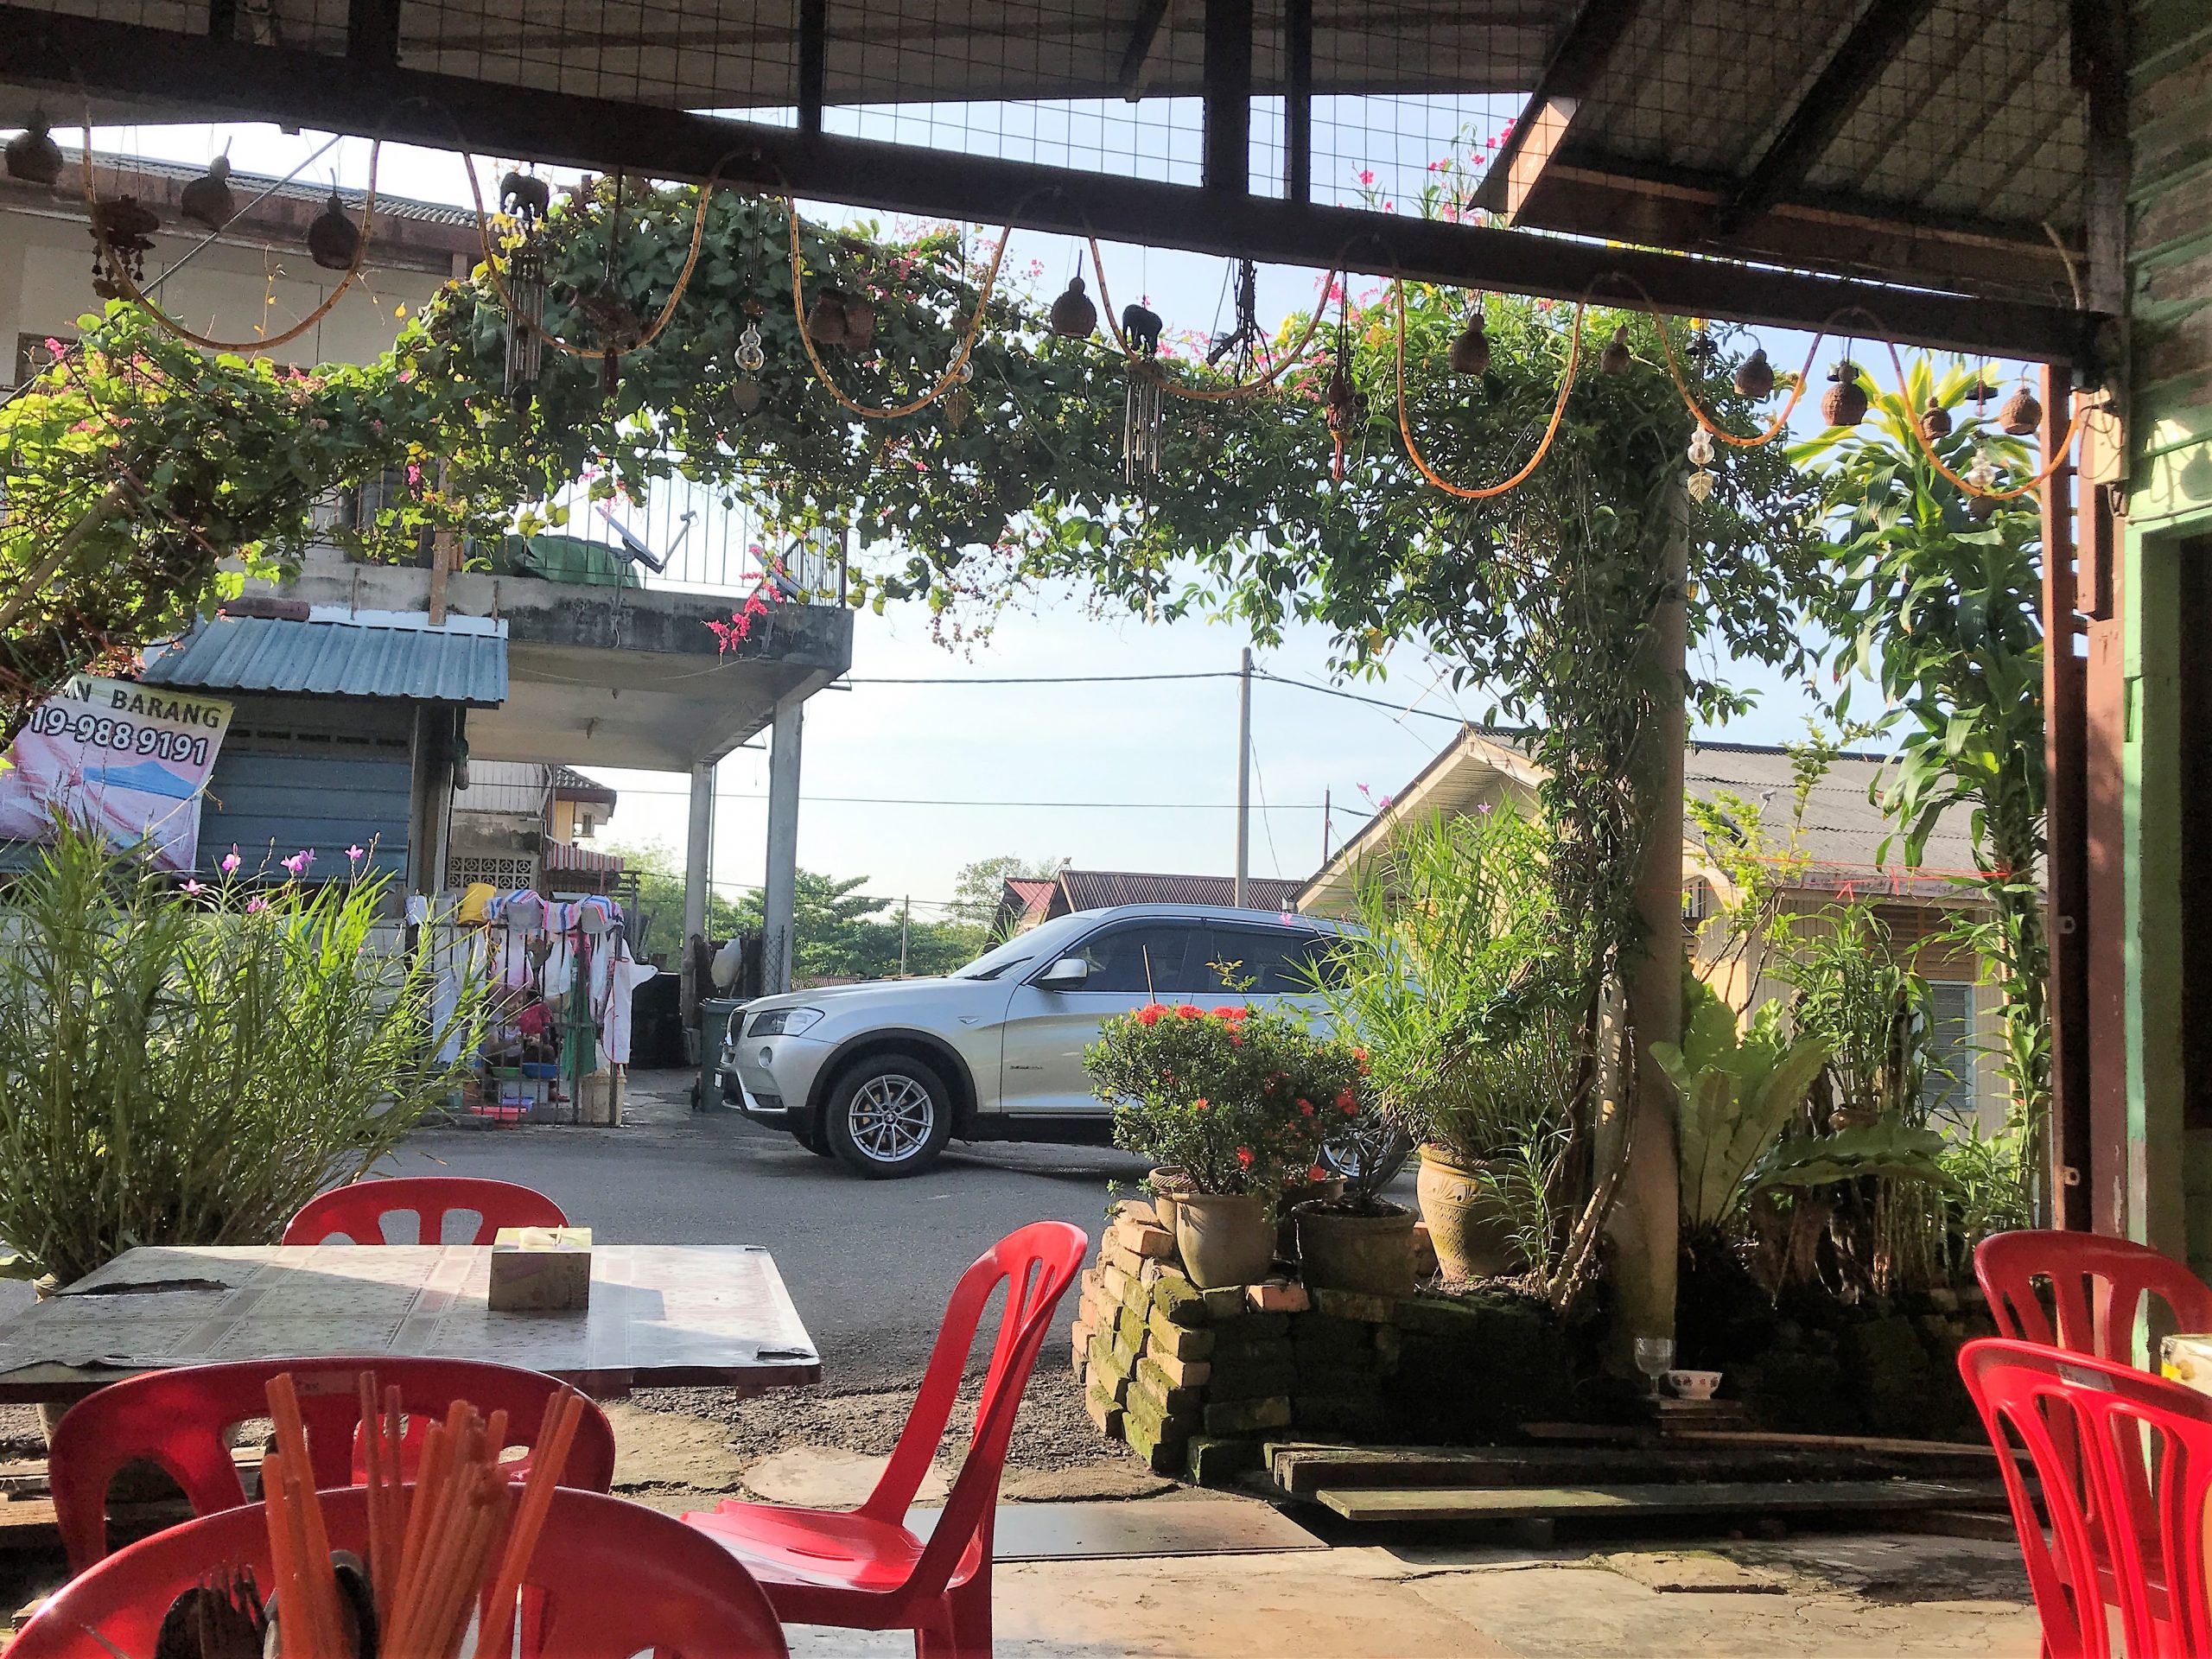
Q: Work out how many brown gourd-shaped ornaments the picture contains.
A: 10